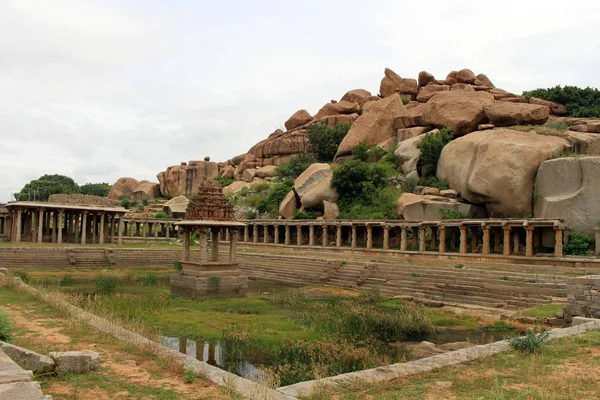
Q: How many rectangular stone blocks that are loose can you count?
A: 2